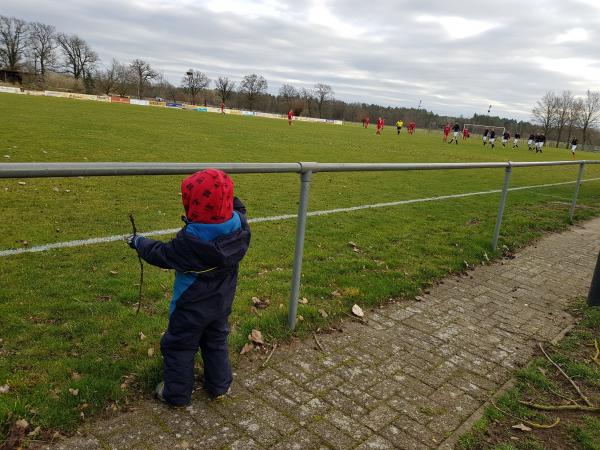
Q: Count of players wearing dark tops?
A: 9